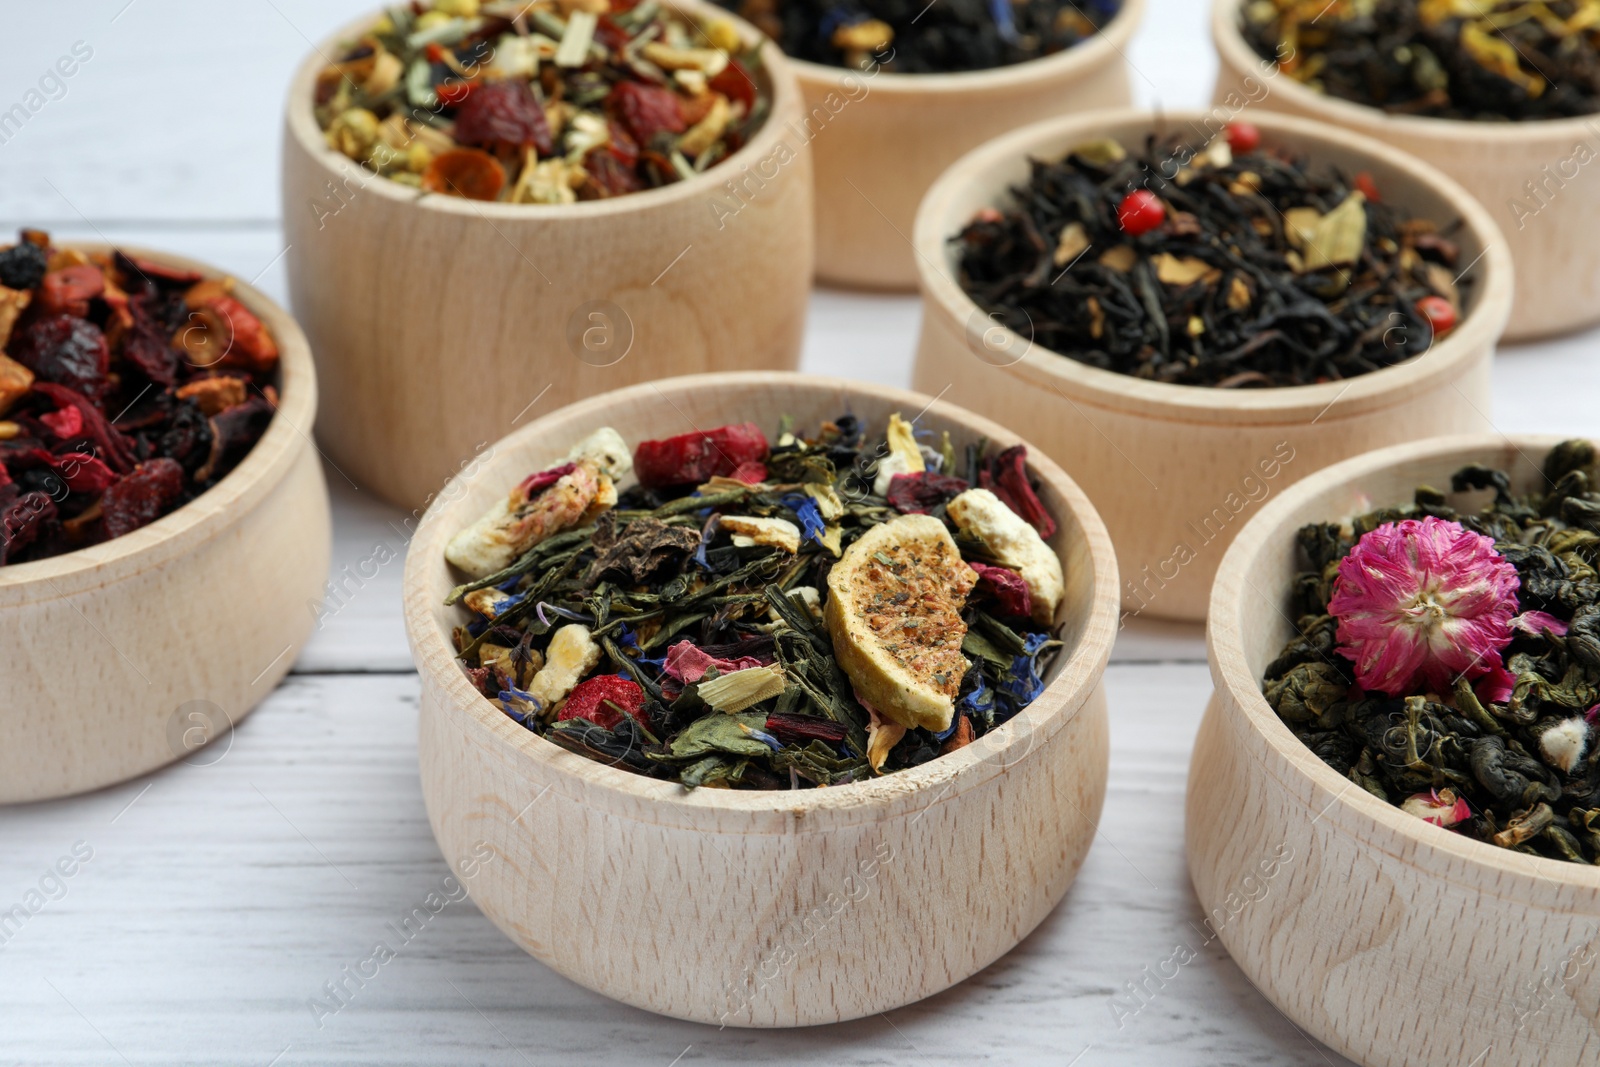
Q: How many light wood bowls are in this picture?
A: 7